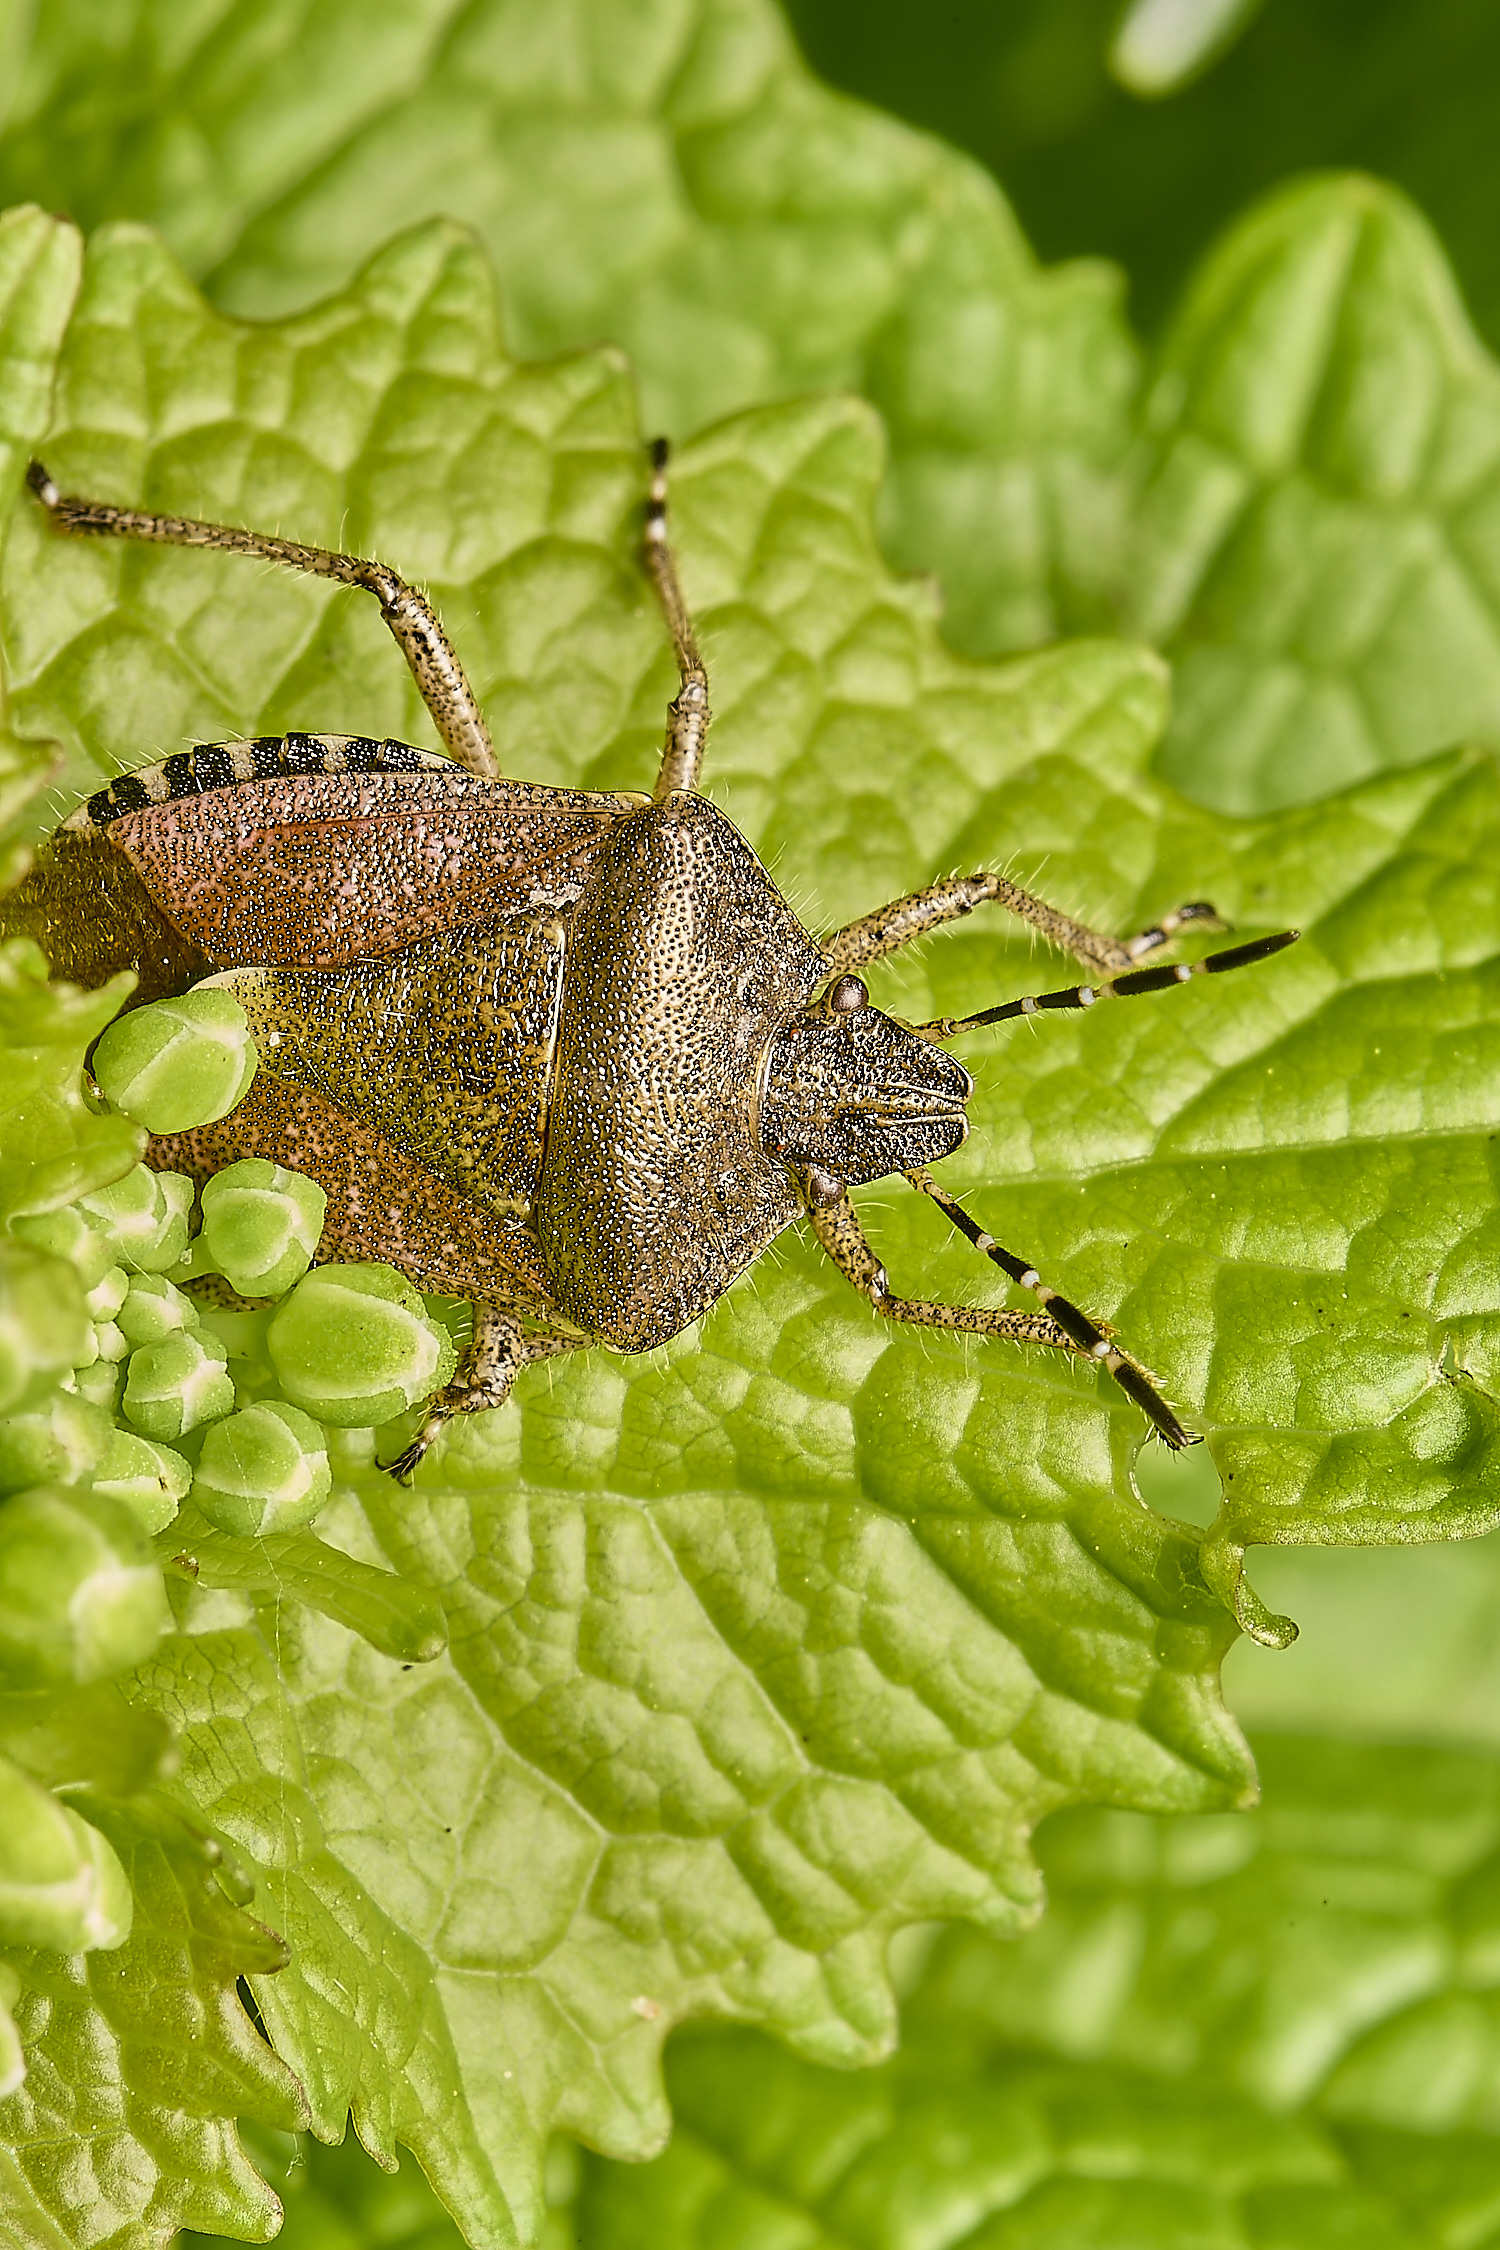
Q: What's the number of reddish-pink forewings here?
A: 2